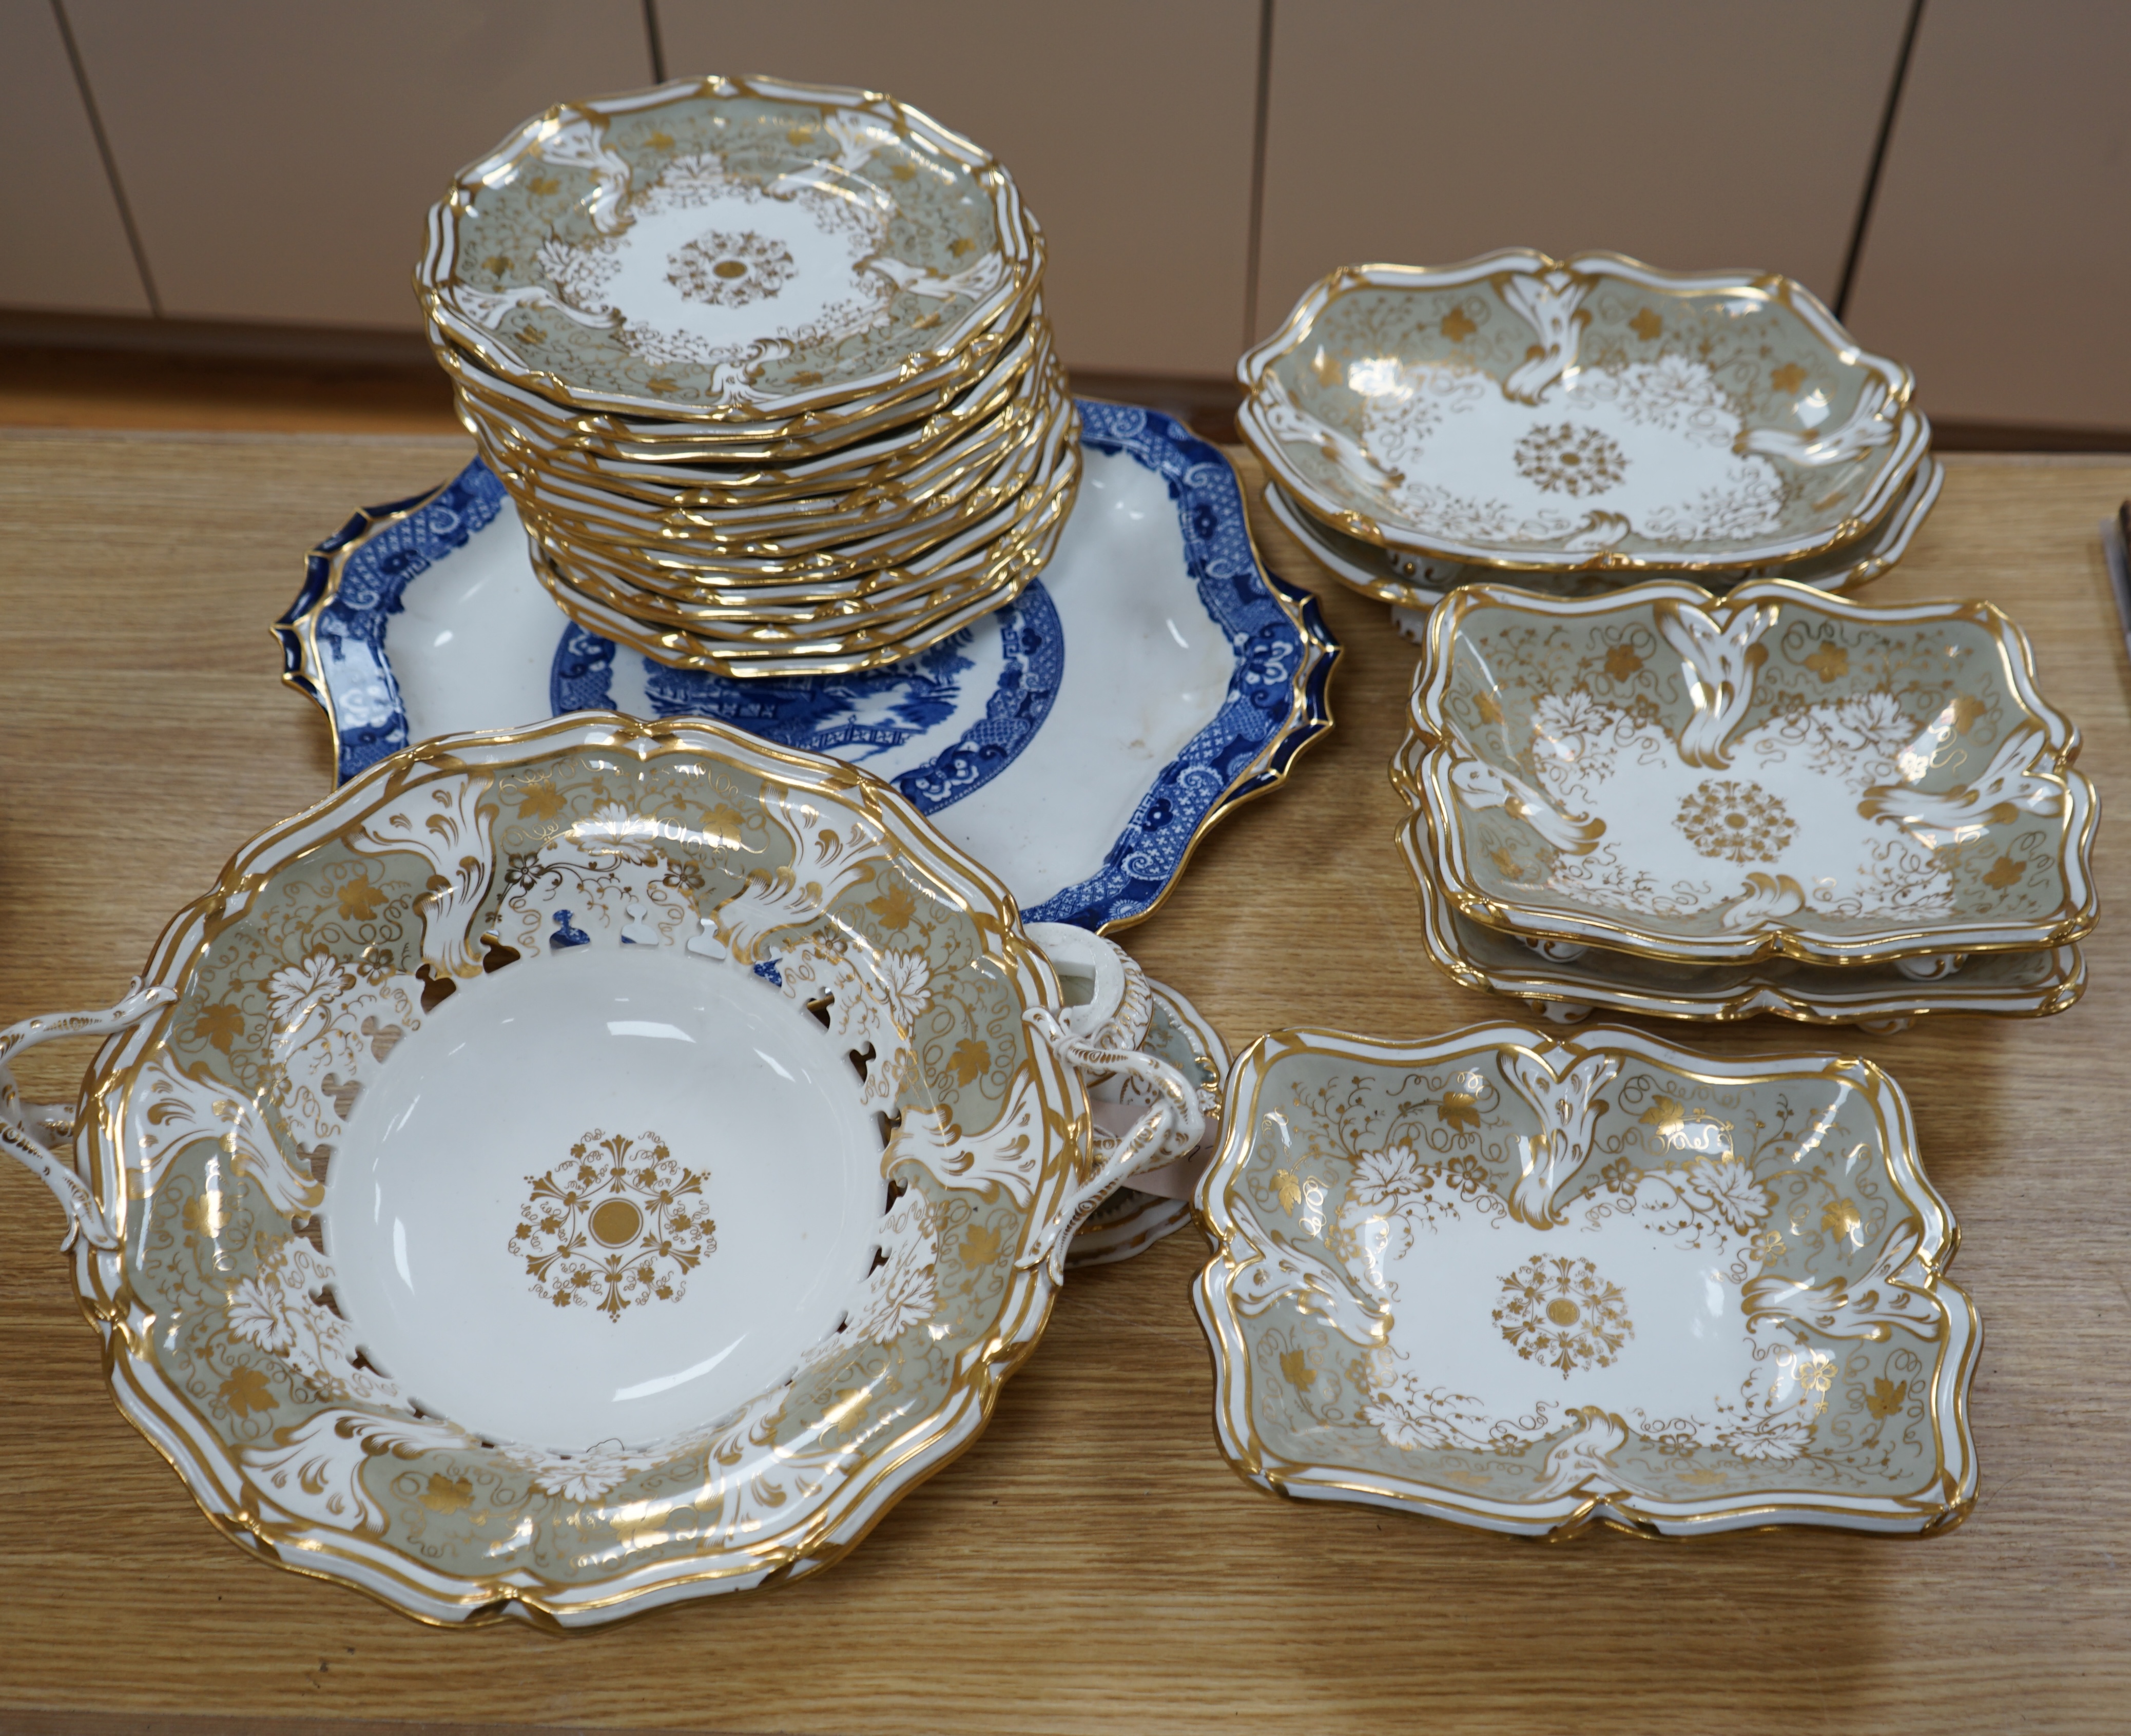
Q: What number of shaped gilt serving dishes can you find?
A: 5